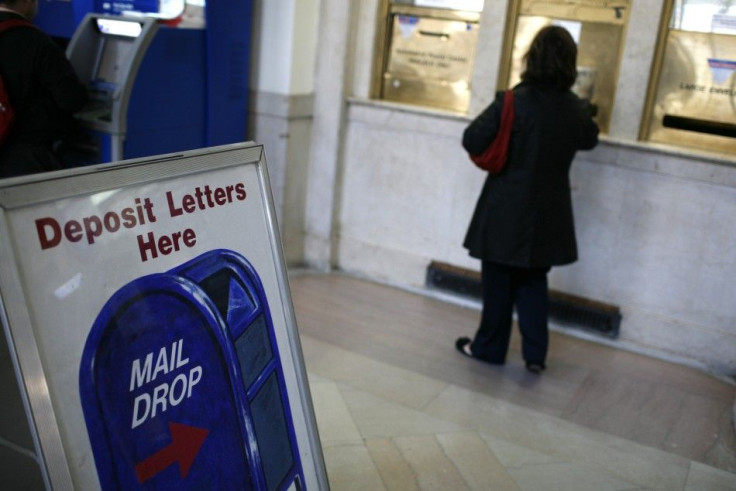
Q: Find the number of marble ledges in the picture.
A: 1